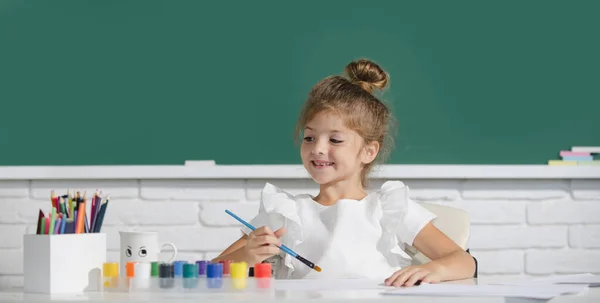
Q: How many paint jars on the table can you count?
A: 12